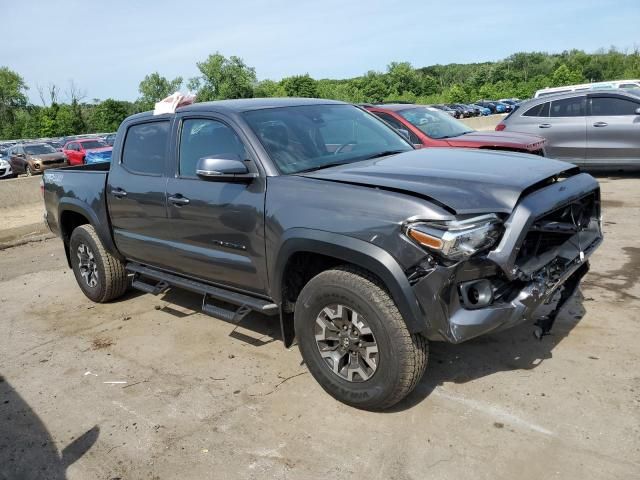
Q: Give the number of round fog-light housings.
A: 1